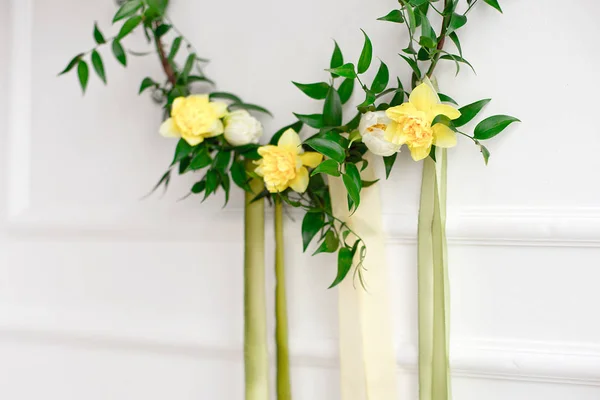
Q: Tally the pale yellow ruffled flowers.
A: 3